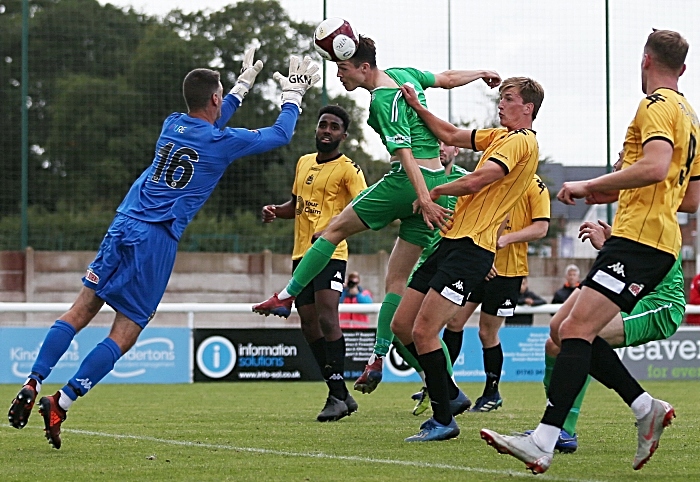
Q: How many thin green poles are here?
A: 4